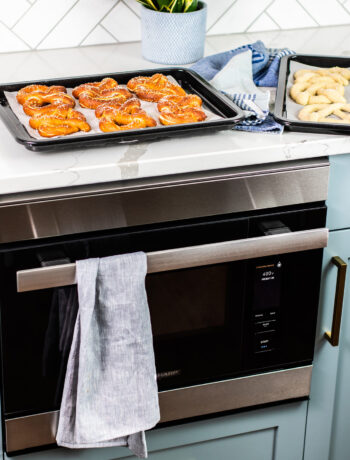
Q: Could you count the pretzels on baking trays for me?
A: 9